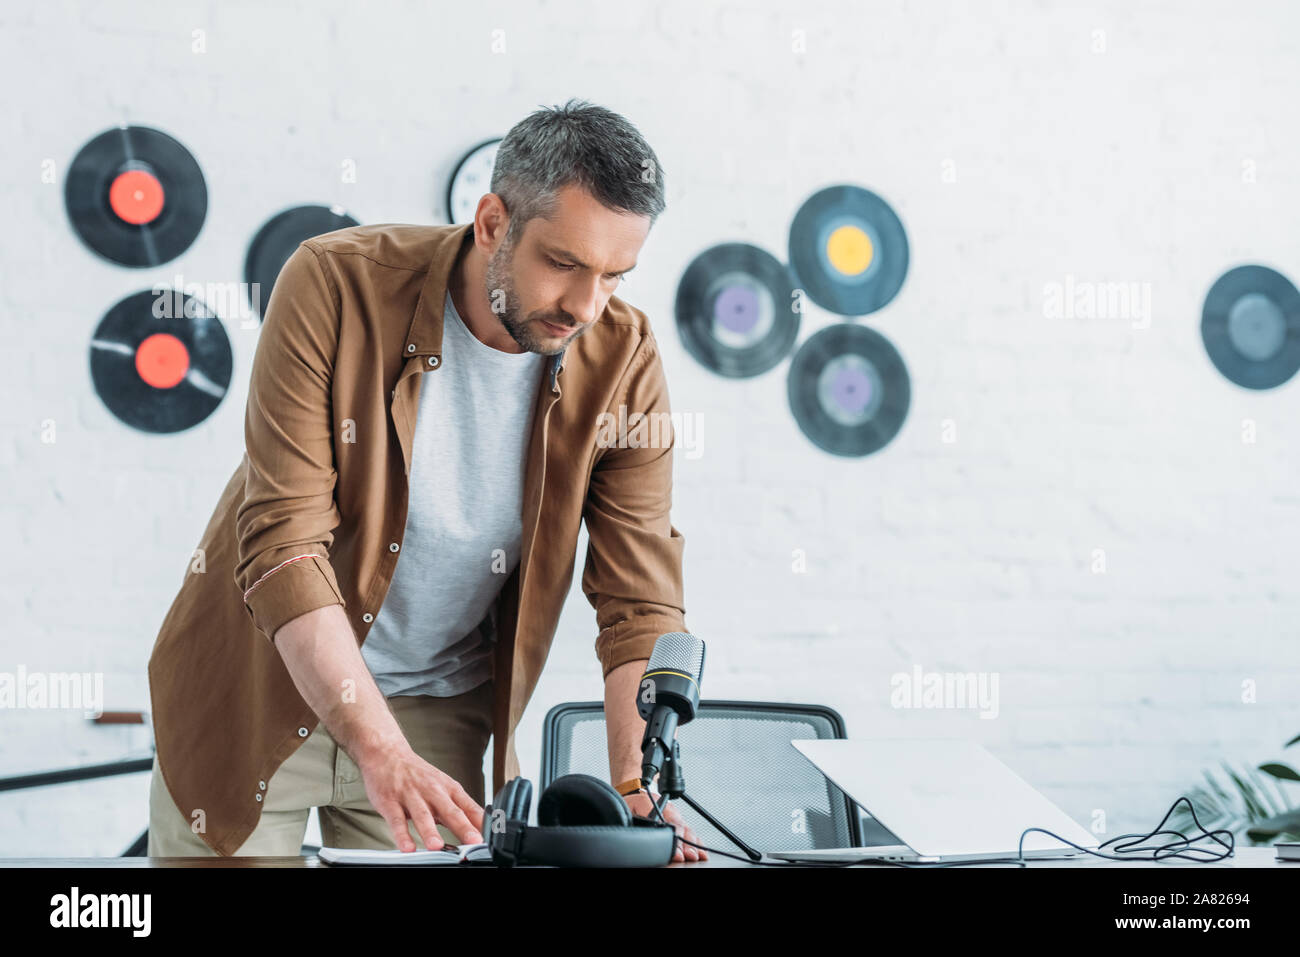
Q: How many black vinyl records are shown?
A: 7